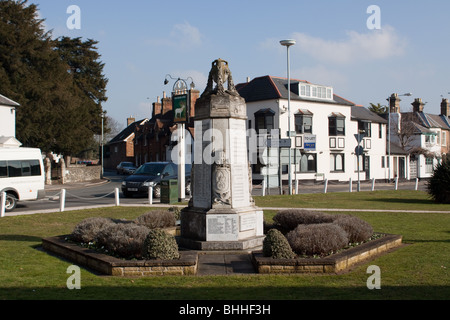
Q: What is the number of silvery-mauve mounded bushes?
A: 6